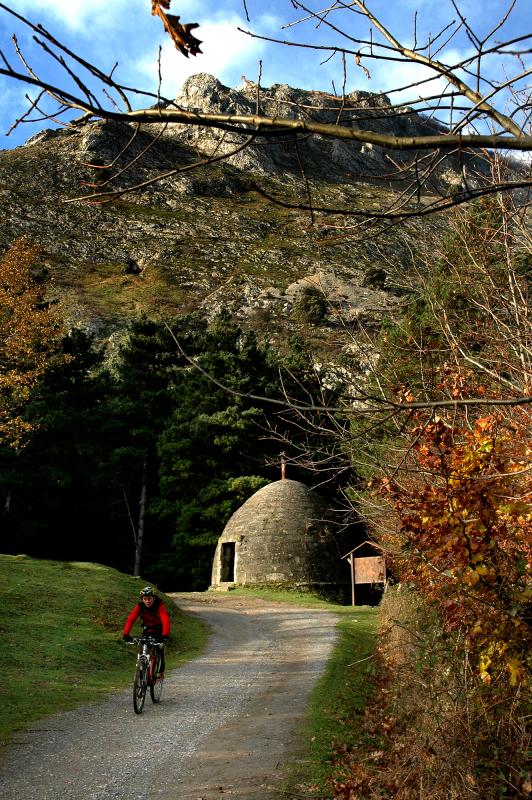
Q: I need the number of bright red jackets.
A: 1